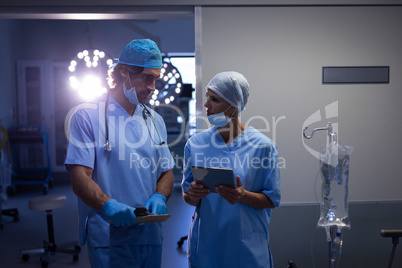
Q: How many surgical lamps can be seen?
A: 2